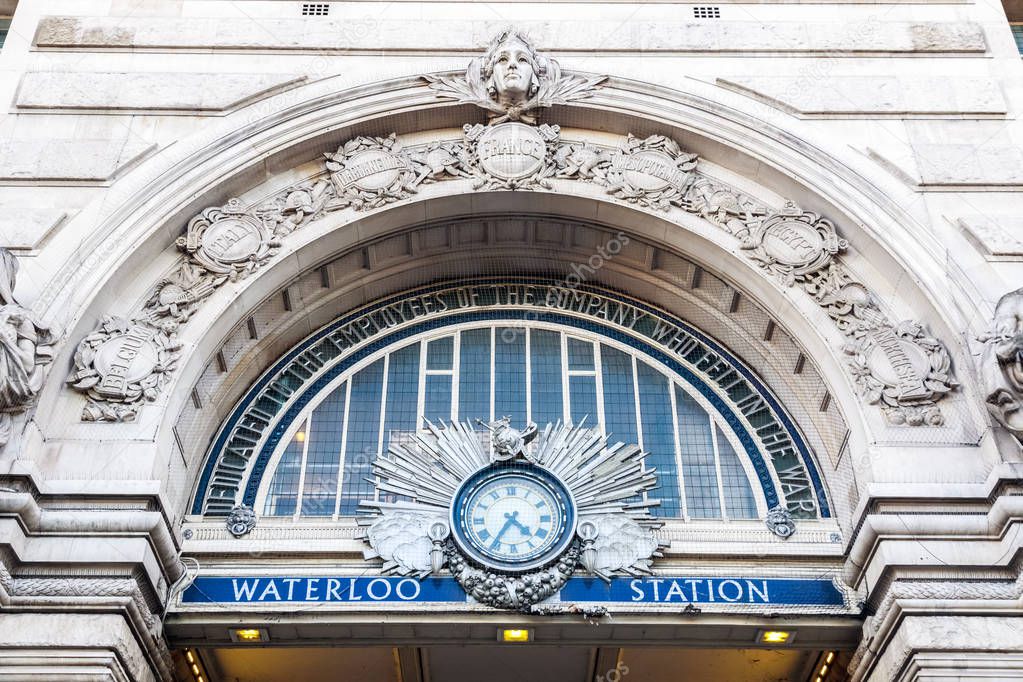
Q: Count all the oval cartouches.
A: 7